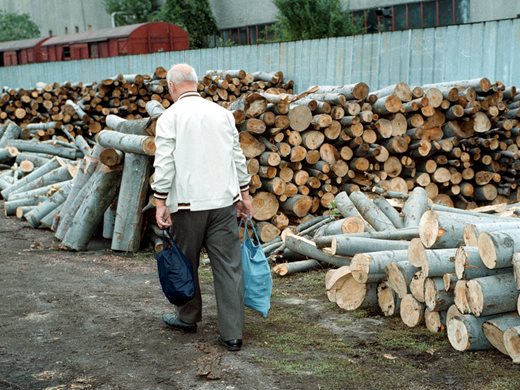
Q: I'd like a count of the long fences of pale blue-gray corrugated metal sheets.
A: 1